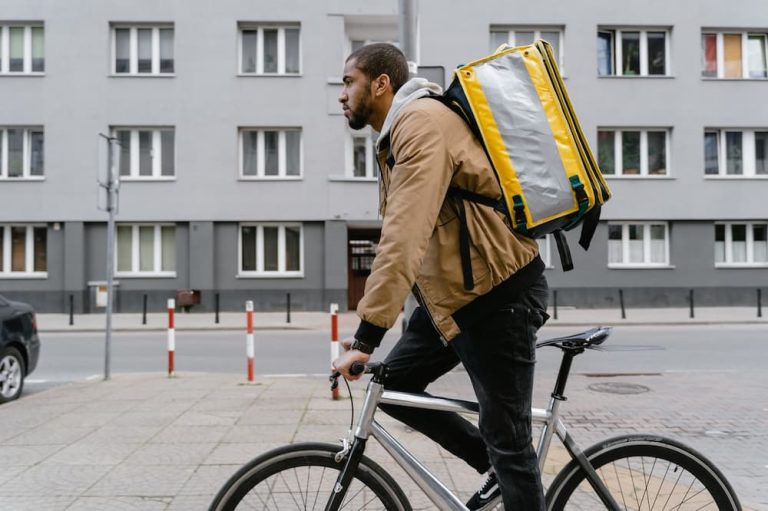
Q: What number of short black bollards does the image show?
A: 8